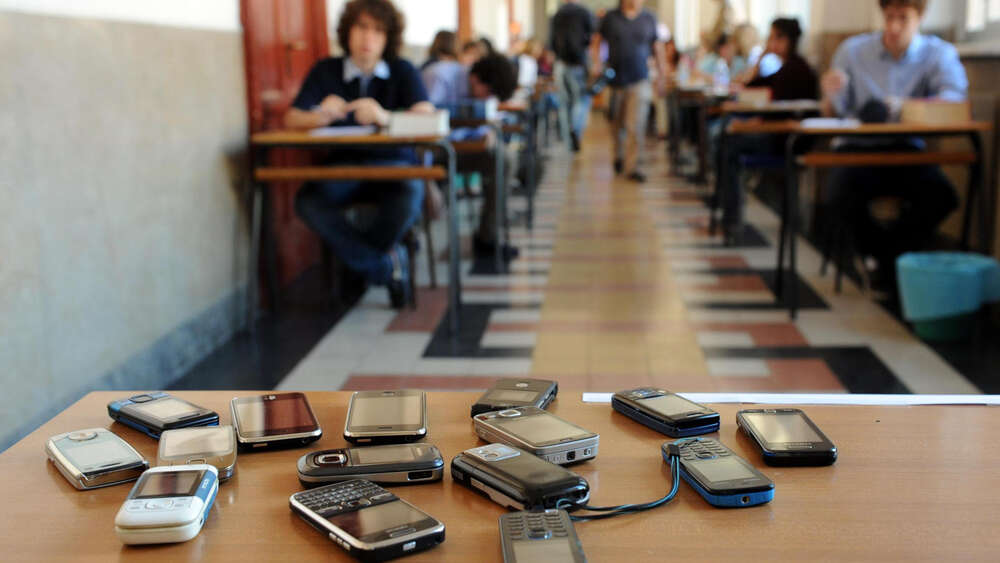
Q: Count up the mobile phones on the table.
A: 15